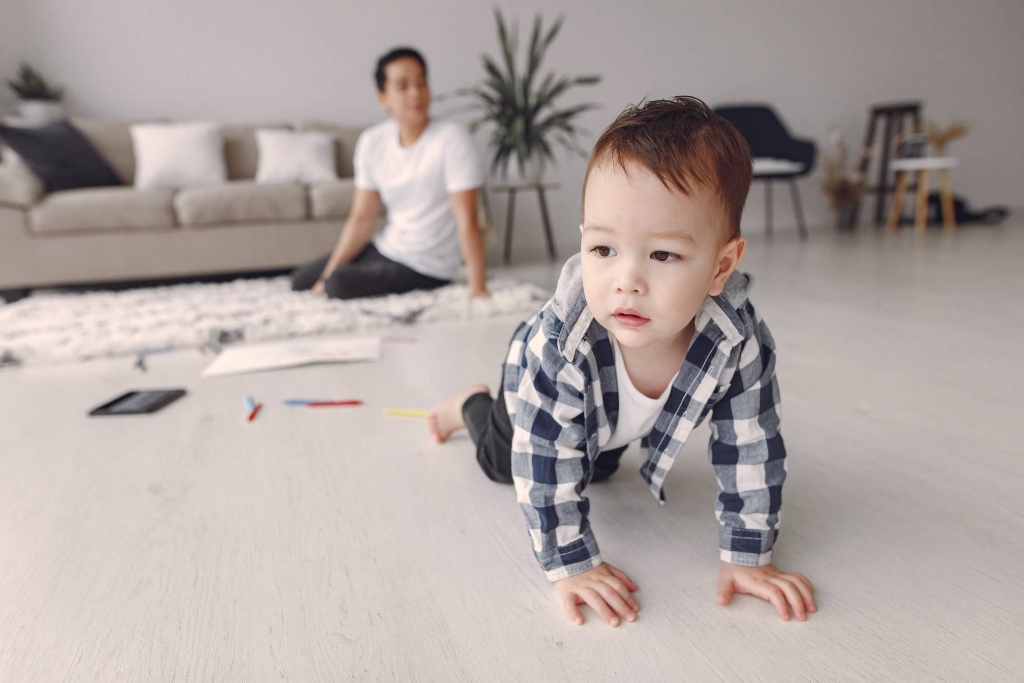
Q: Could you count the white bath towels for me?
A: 0